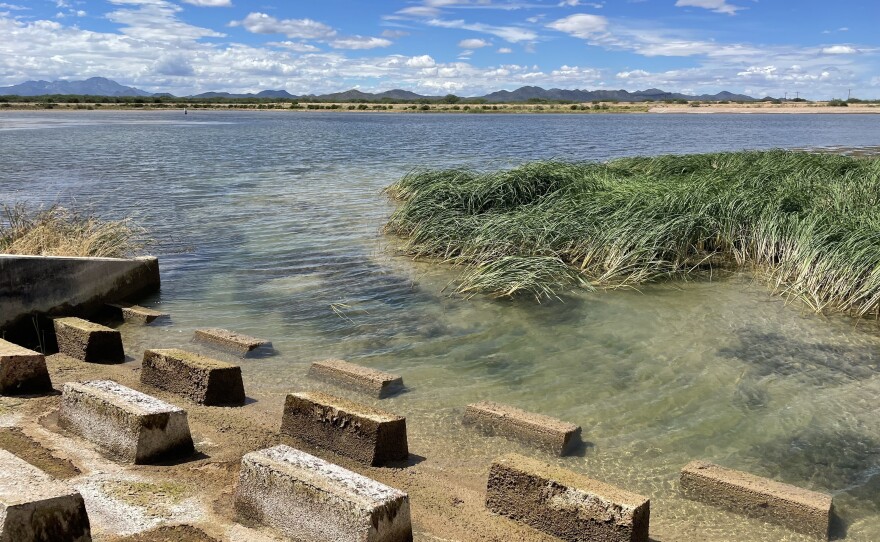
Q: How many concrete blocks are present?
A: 13